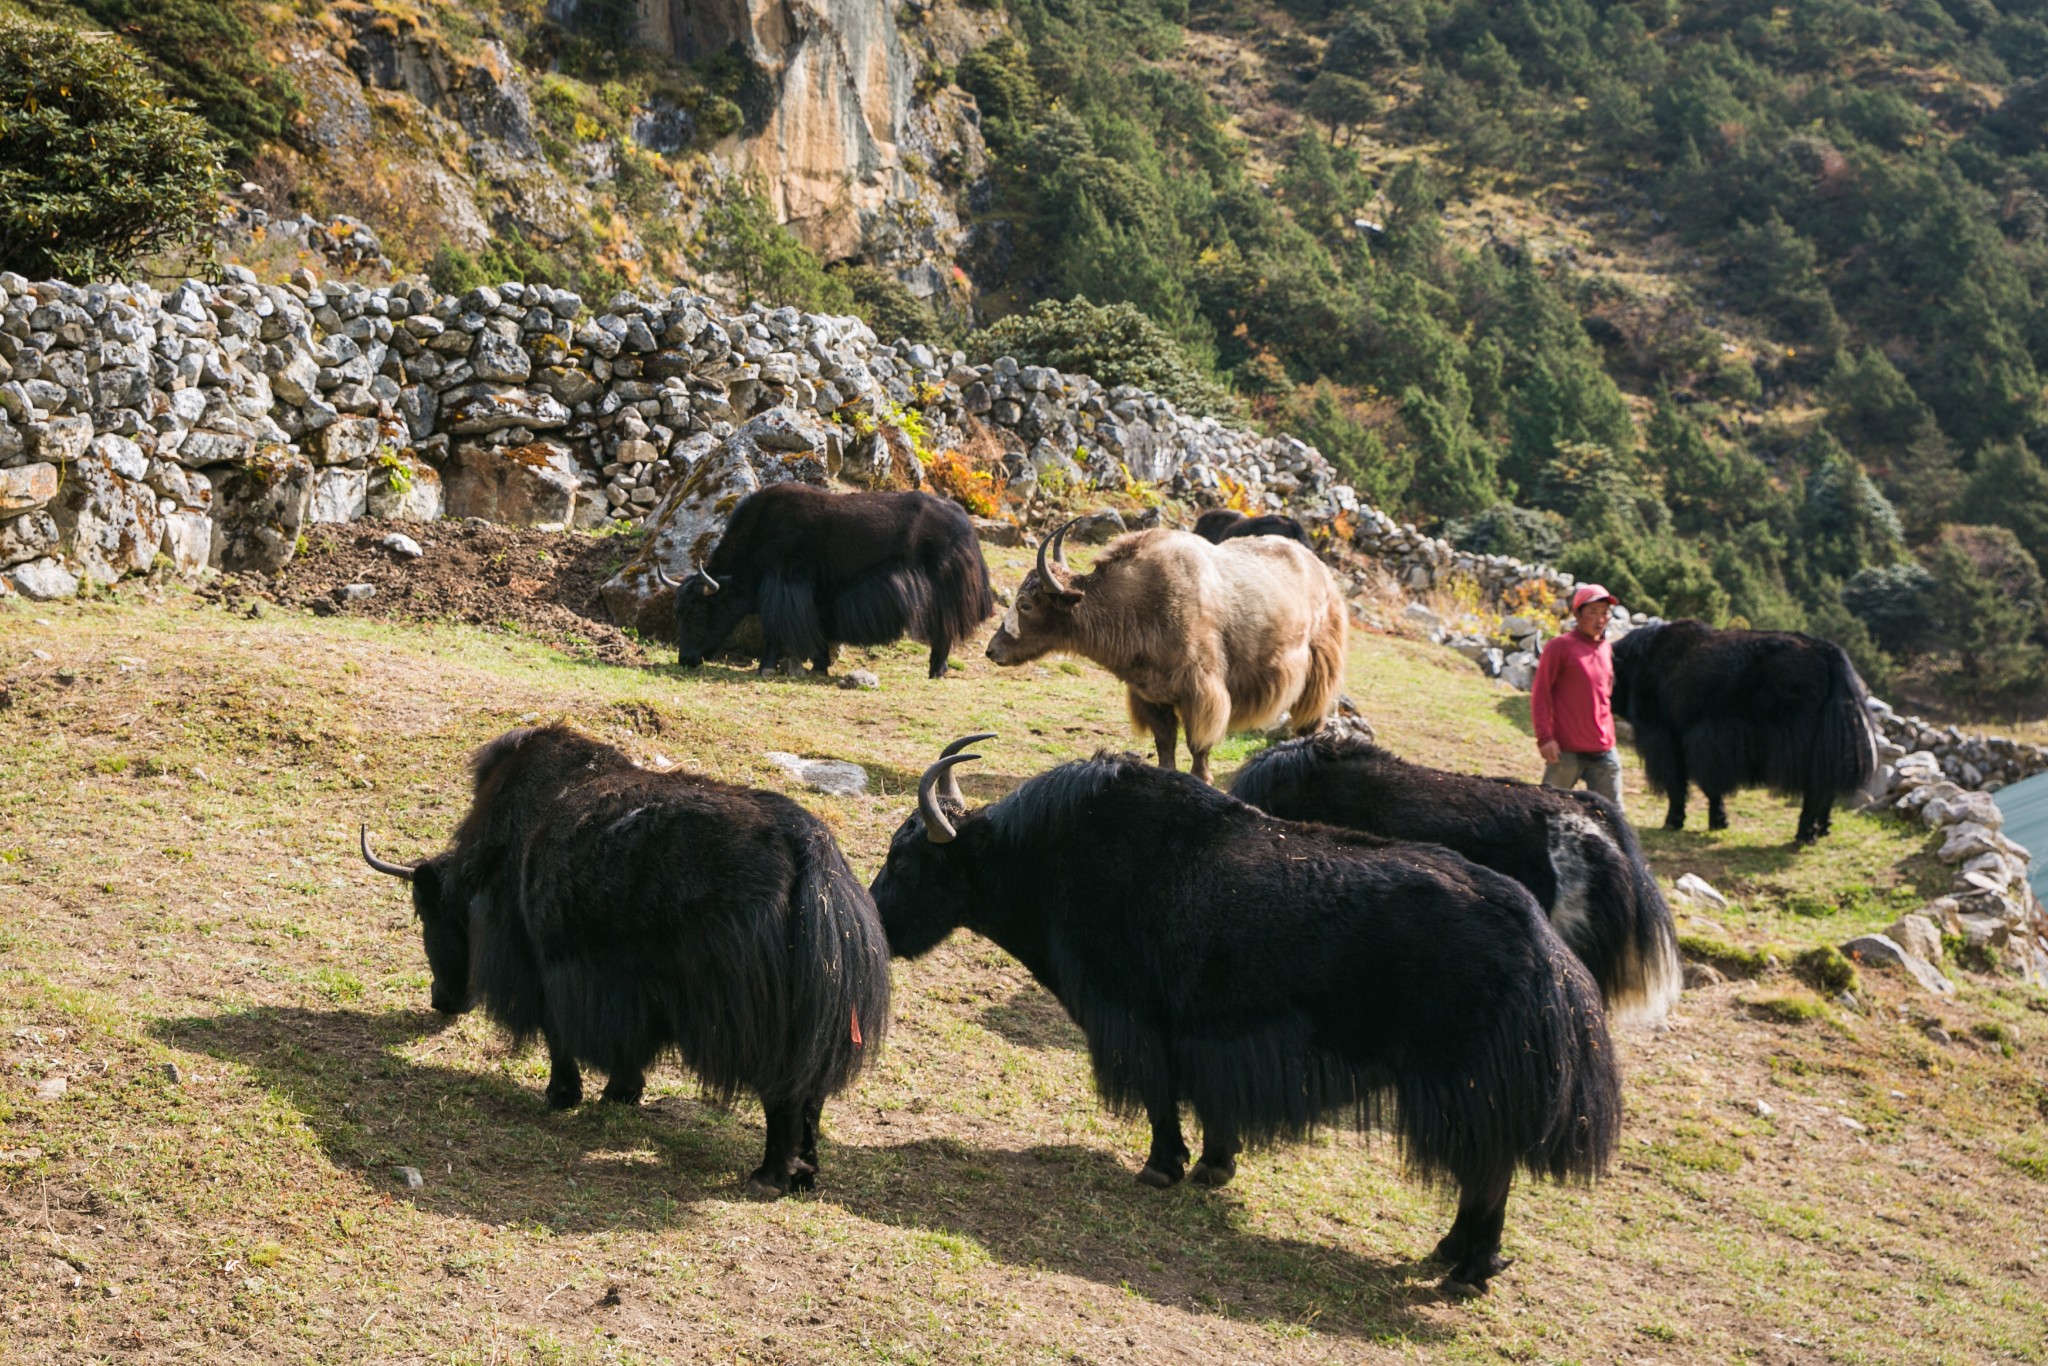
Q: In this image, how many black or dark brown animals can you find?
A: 6